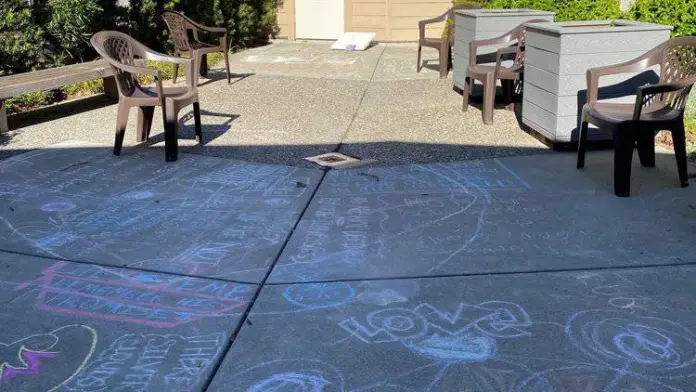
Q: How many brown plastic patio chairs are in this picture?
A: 5